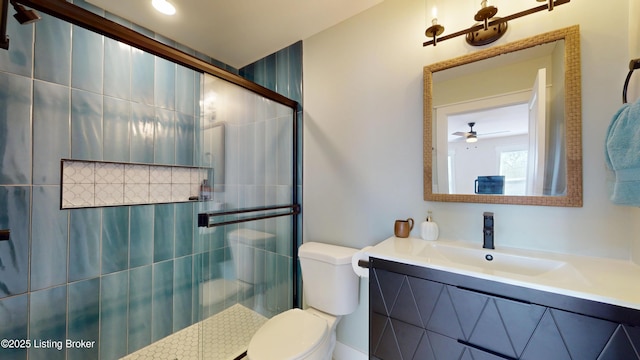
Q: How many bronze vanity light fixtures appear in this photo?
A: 1